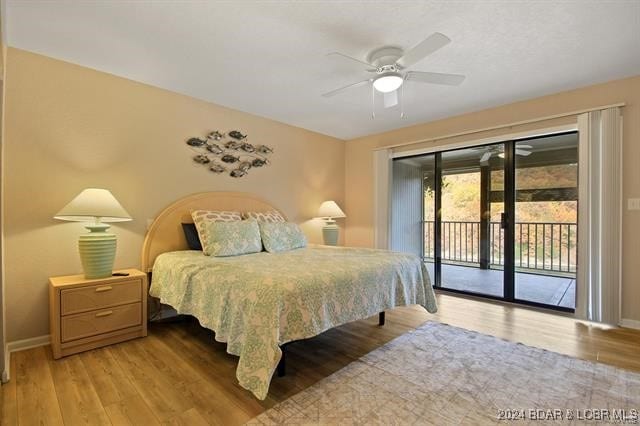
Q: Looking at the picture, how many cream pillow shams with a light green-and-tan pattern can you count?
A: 2